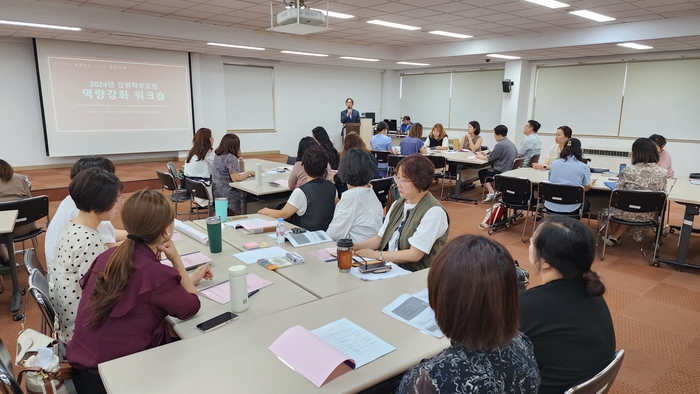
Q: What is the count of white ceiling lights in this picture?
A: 12